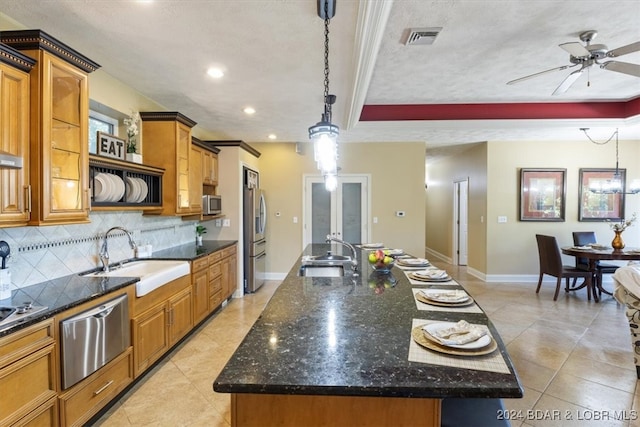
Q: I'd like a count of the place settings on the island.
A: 6